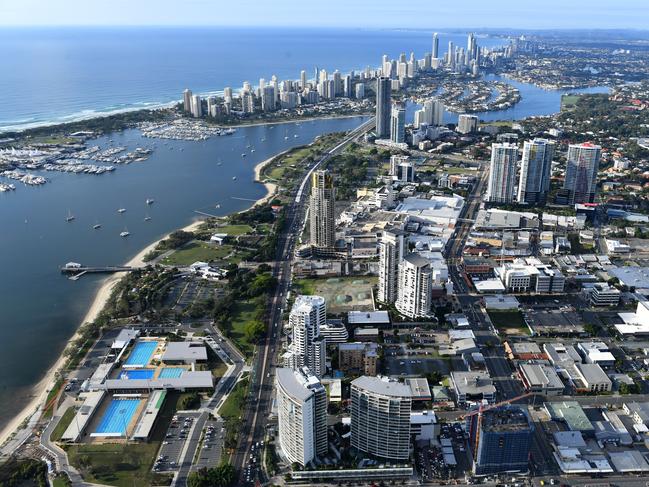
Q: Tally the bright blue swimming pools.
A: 4